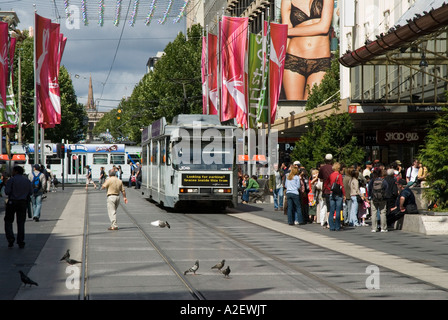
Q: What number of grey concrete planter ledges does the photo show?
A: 1